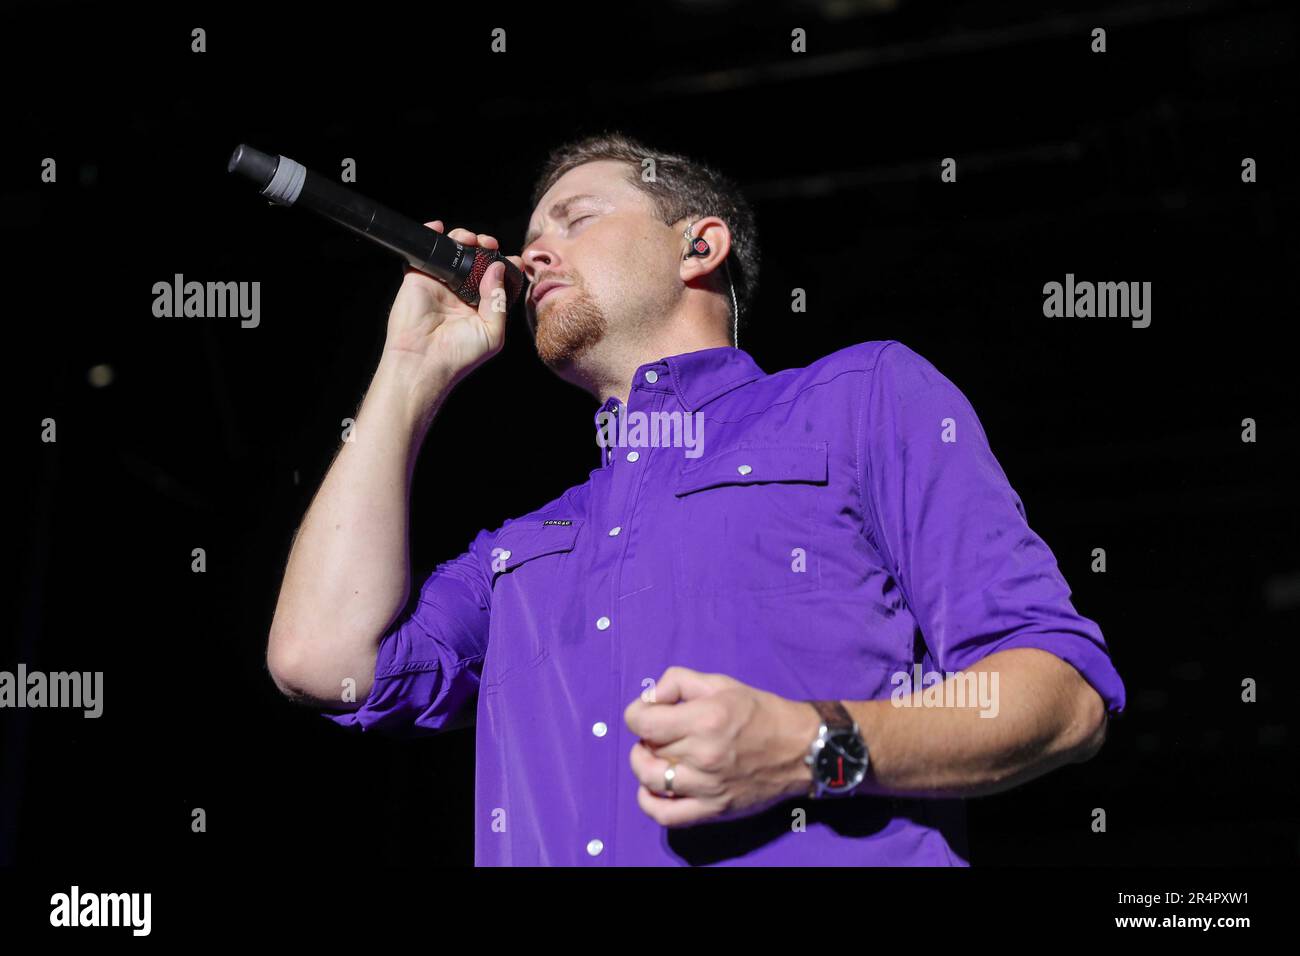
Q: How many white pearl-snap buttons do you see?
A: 8